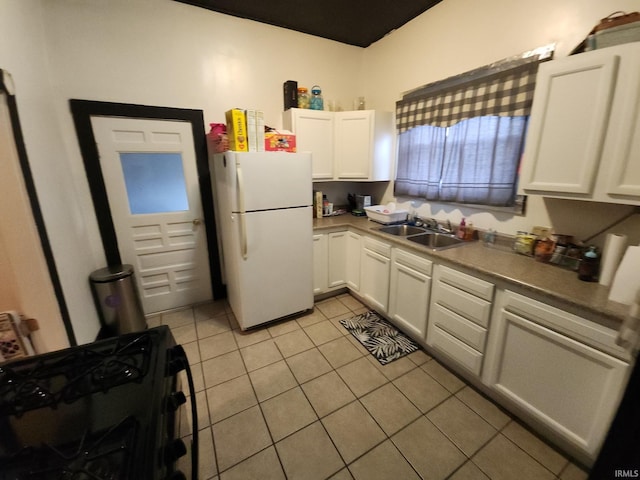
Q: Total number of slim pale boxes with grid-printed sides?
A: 2